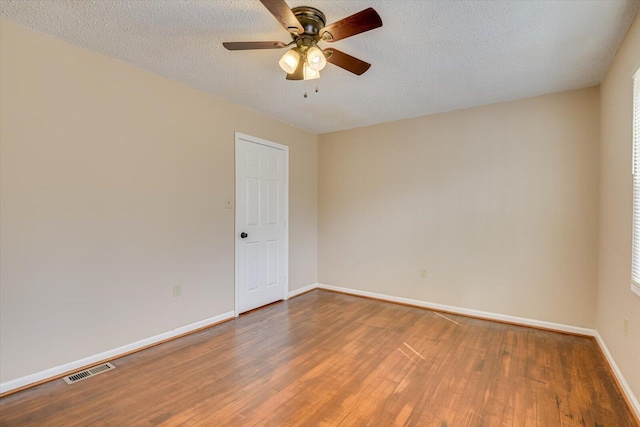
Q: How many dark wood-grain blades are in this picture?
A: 5